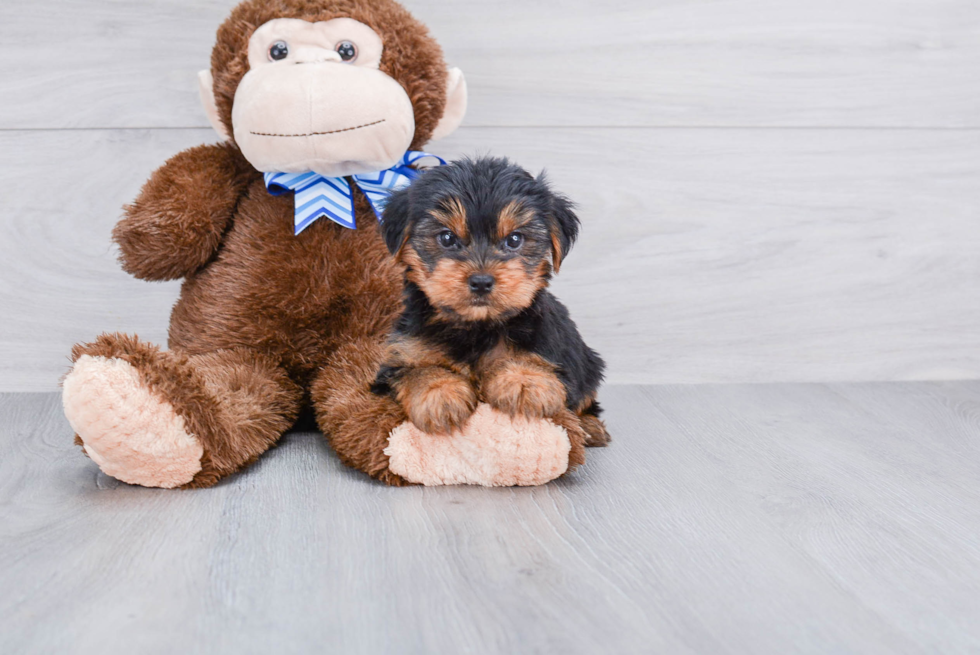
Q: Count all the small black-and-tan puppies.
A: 1